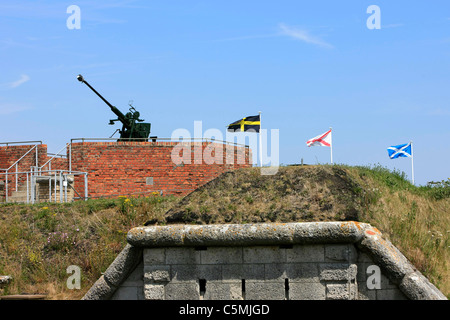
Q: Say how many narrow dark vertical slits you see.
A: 3